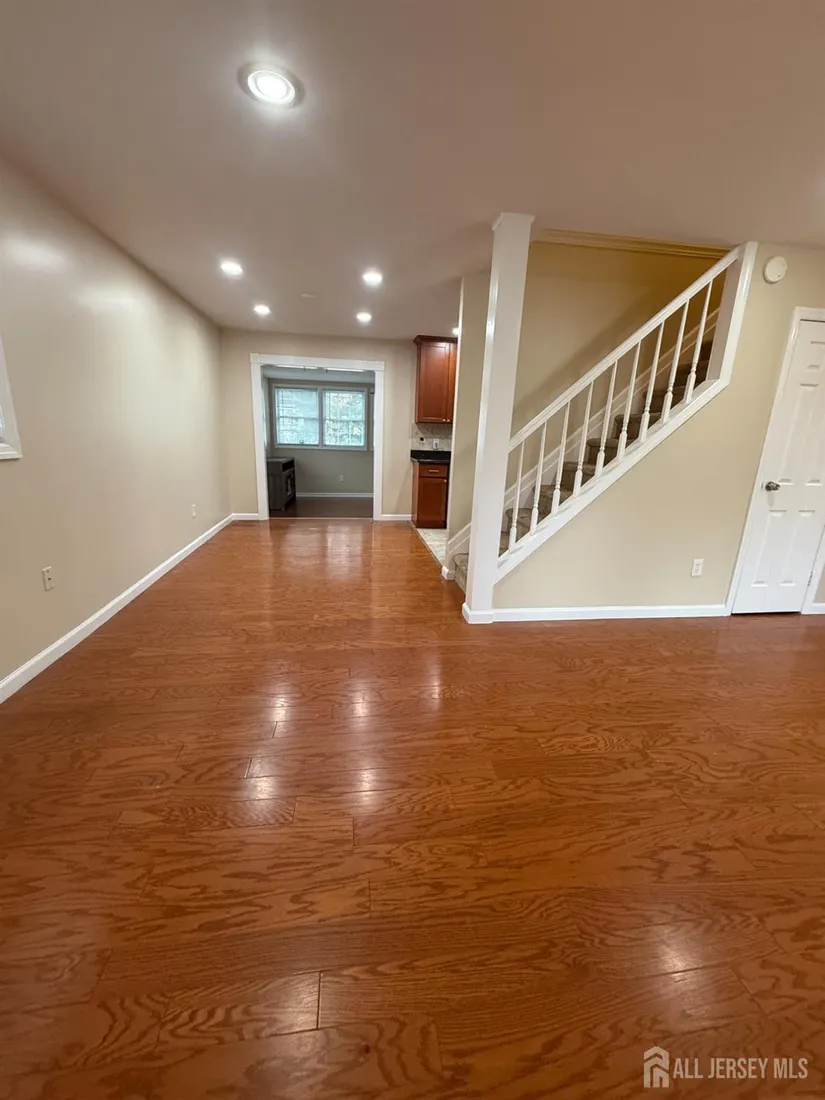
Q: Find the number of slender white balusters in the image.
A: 9